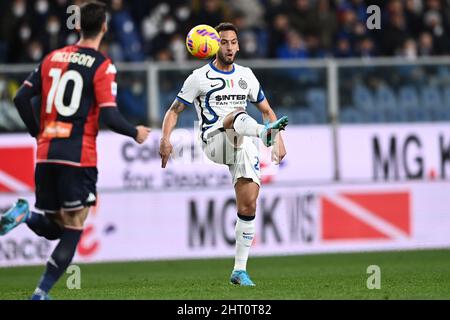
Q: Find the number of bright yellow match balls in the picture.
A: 1